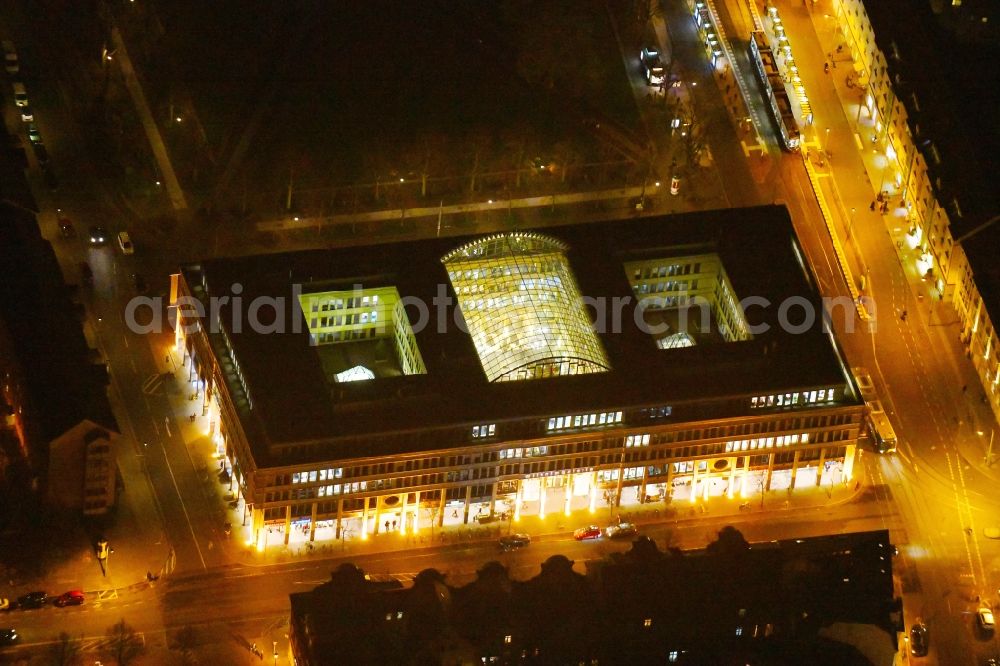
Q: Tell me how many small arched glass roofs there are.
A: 2